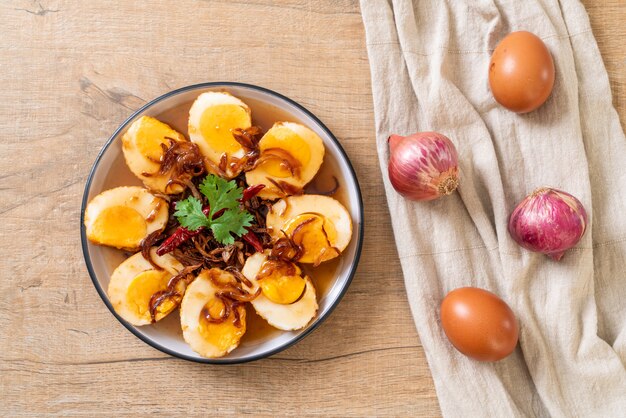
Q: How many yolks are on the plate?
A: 8